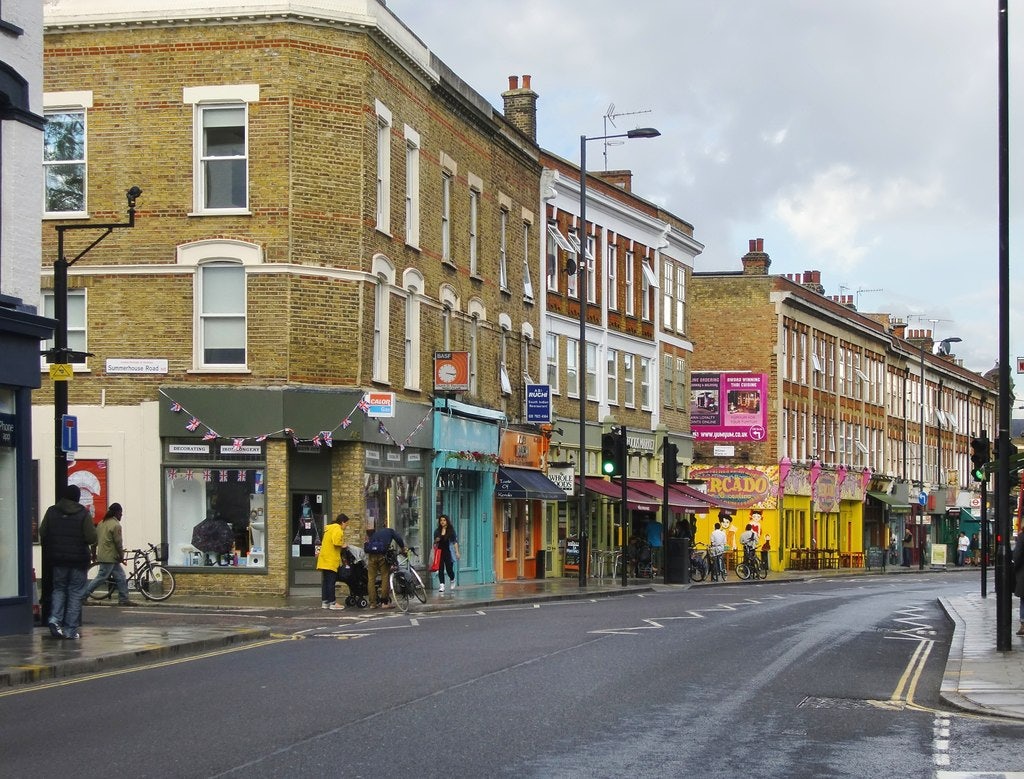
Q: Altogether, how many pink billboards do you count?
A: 1